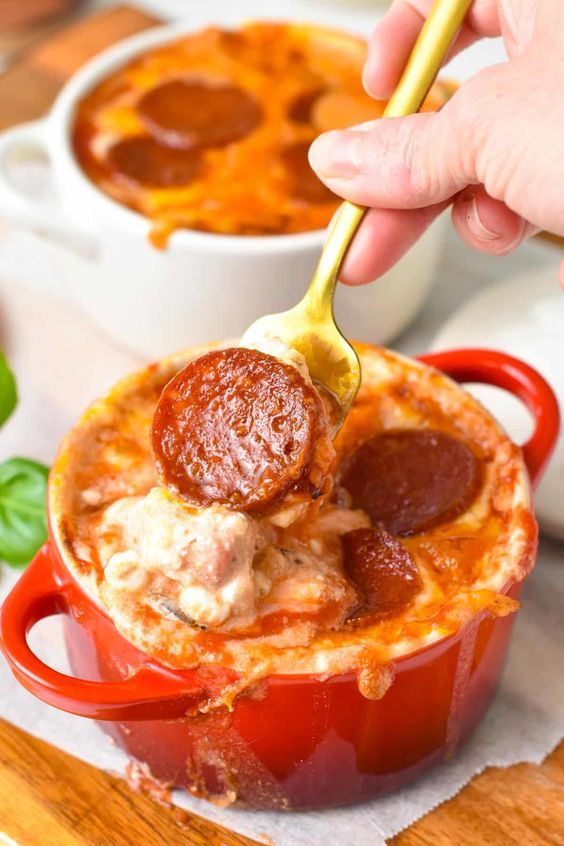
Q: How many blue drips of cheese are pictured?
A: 0